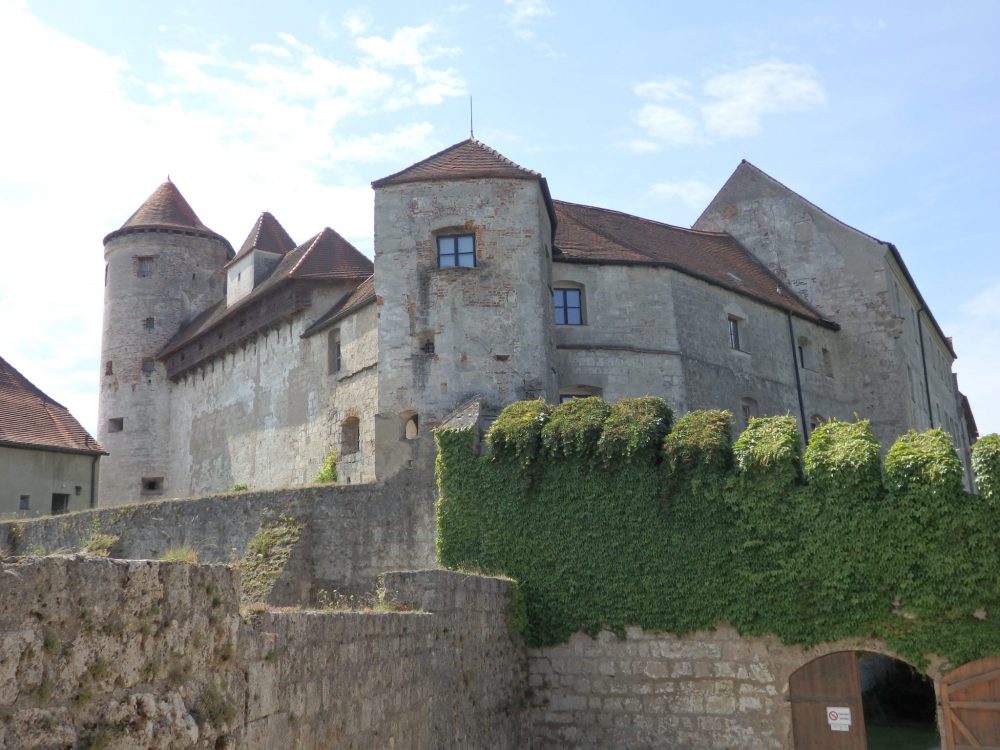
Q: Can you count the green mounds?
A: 8